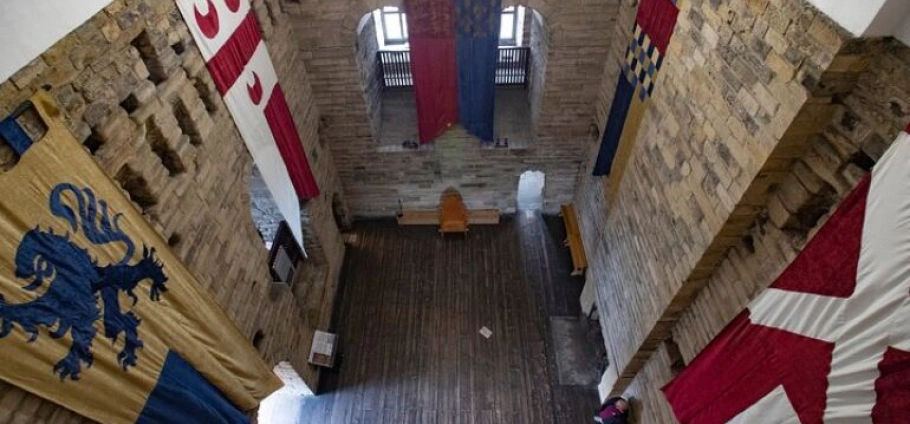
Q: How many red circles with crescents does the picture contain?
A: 3